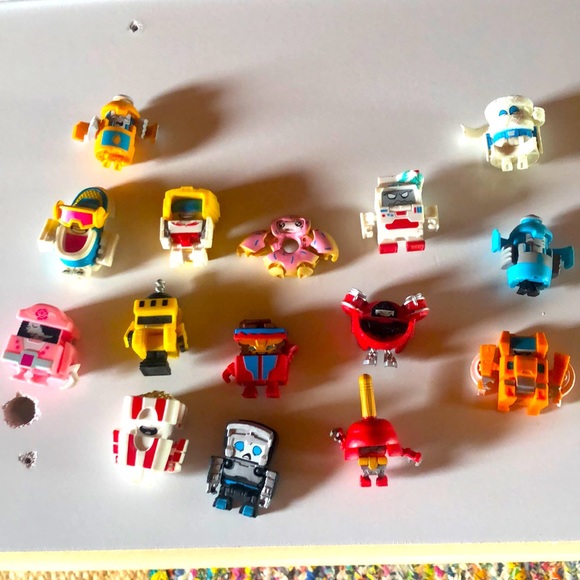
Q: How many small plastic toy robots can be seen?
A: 15